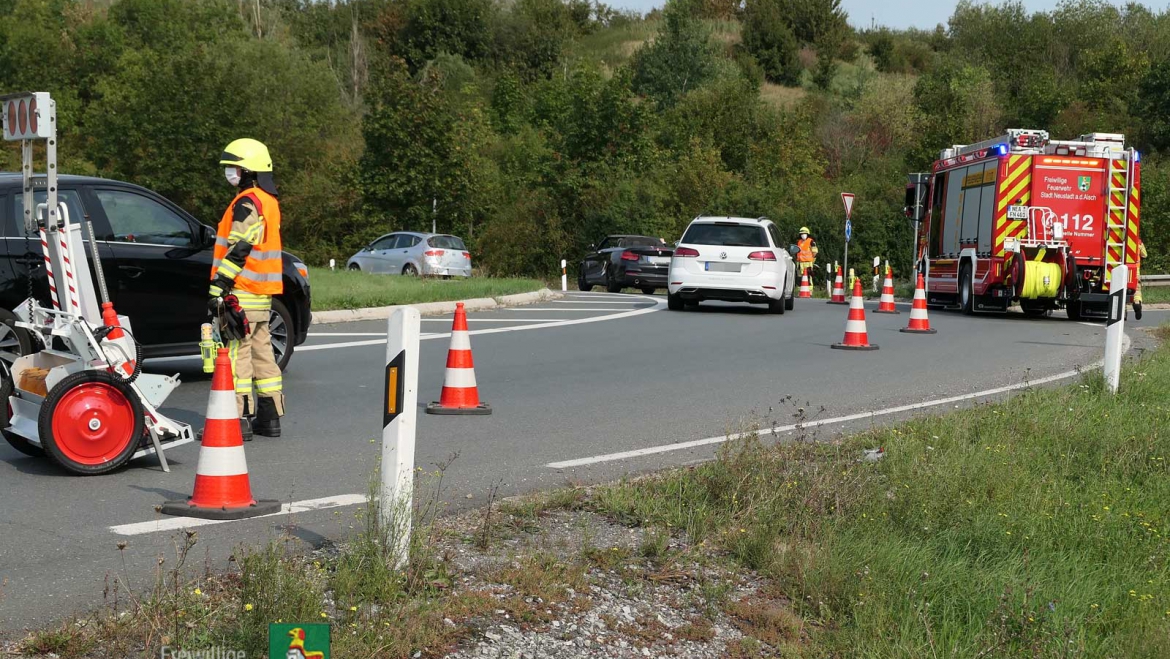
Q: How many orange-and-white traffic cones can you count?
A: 7